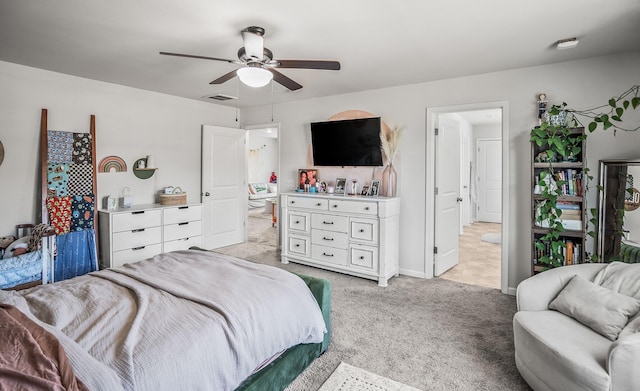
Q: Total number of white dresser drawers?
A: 15